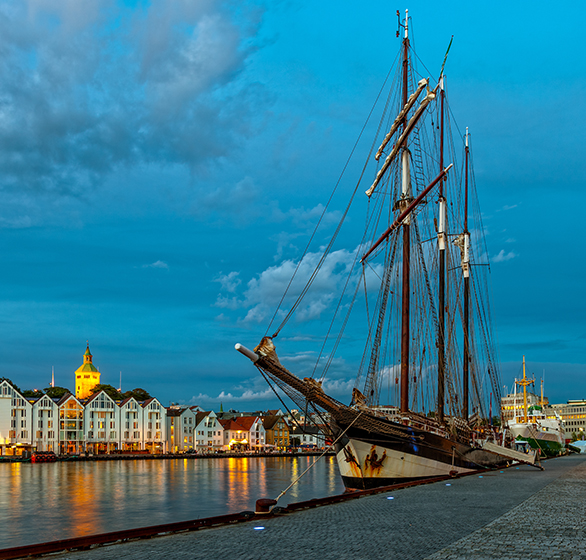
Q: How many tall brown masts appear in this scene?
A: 3